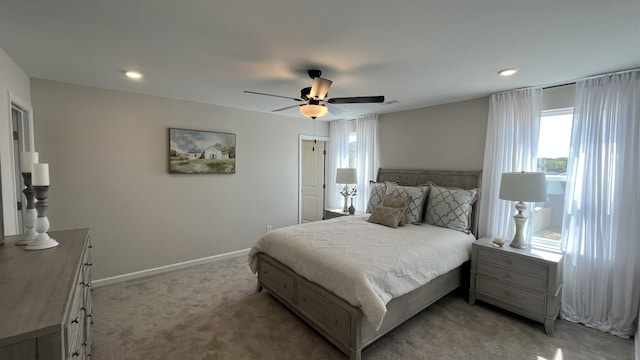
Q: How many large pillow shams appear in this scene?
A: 3